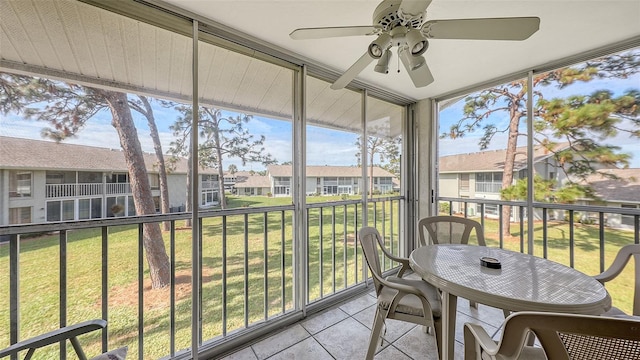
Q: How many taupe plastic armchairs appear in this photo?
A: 4